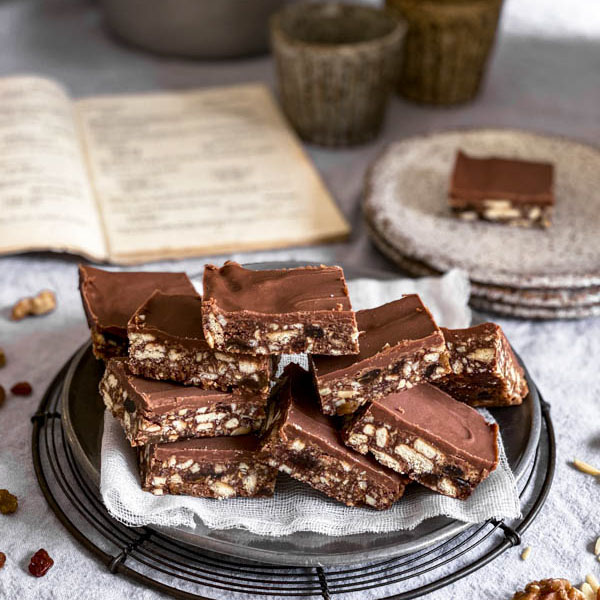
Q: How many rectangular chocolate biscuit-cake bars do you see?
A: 10